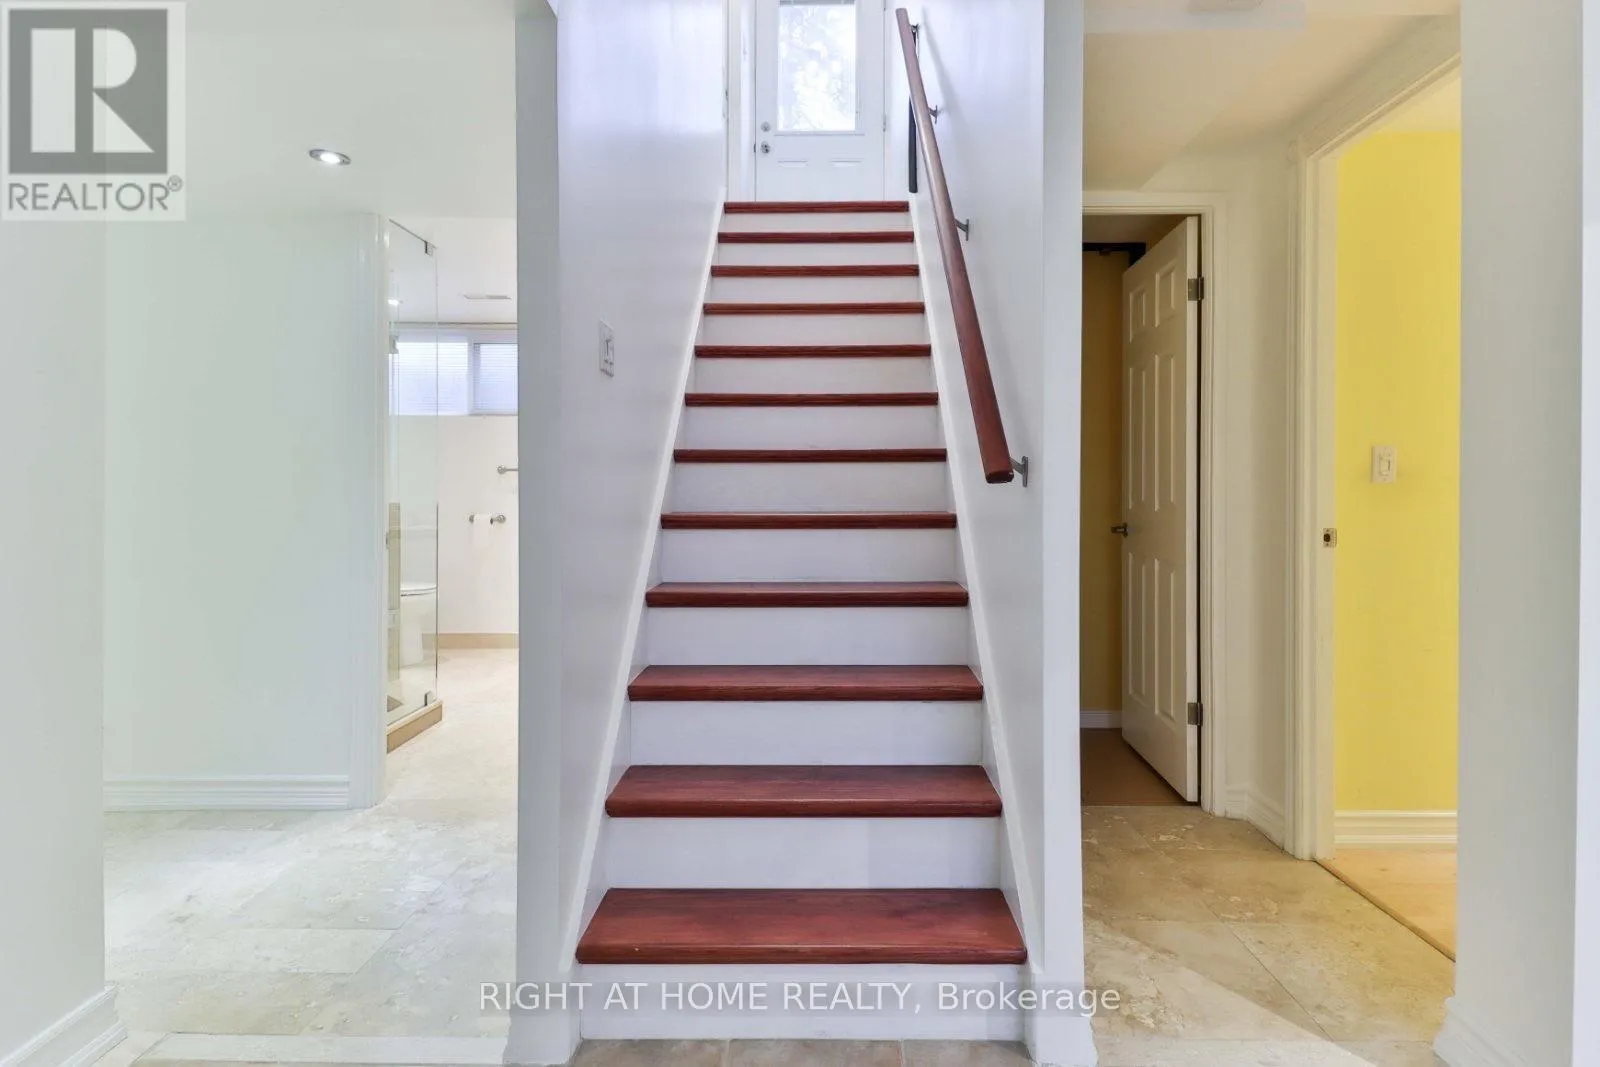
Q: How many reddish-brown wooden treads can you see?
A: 12